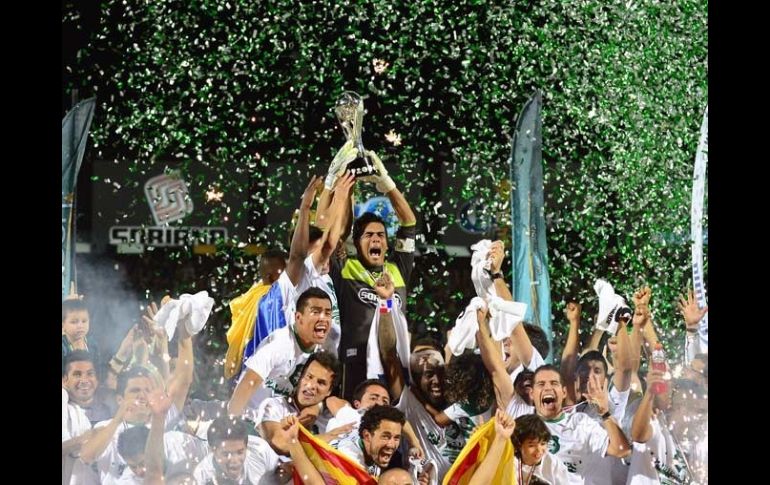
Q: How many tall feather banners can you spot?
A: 3